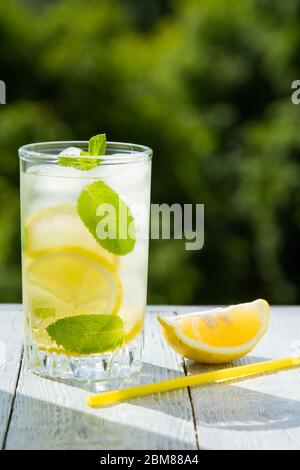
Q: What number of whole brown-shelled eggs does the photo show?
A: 0